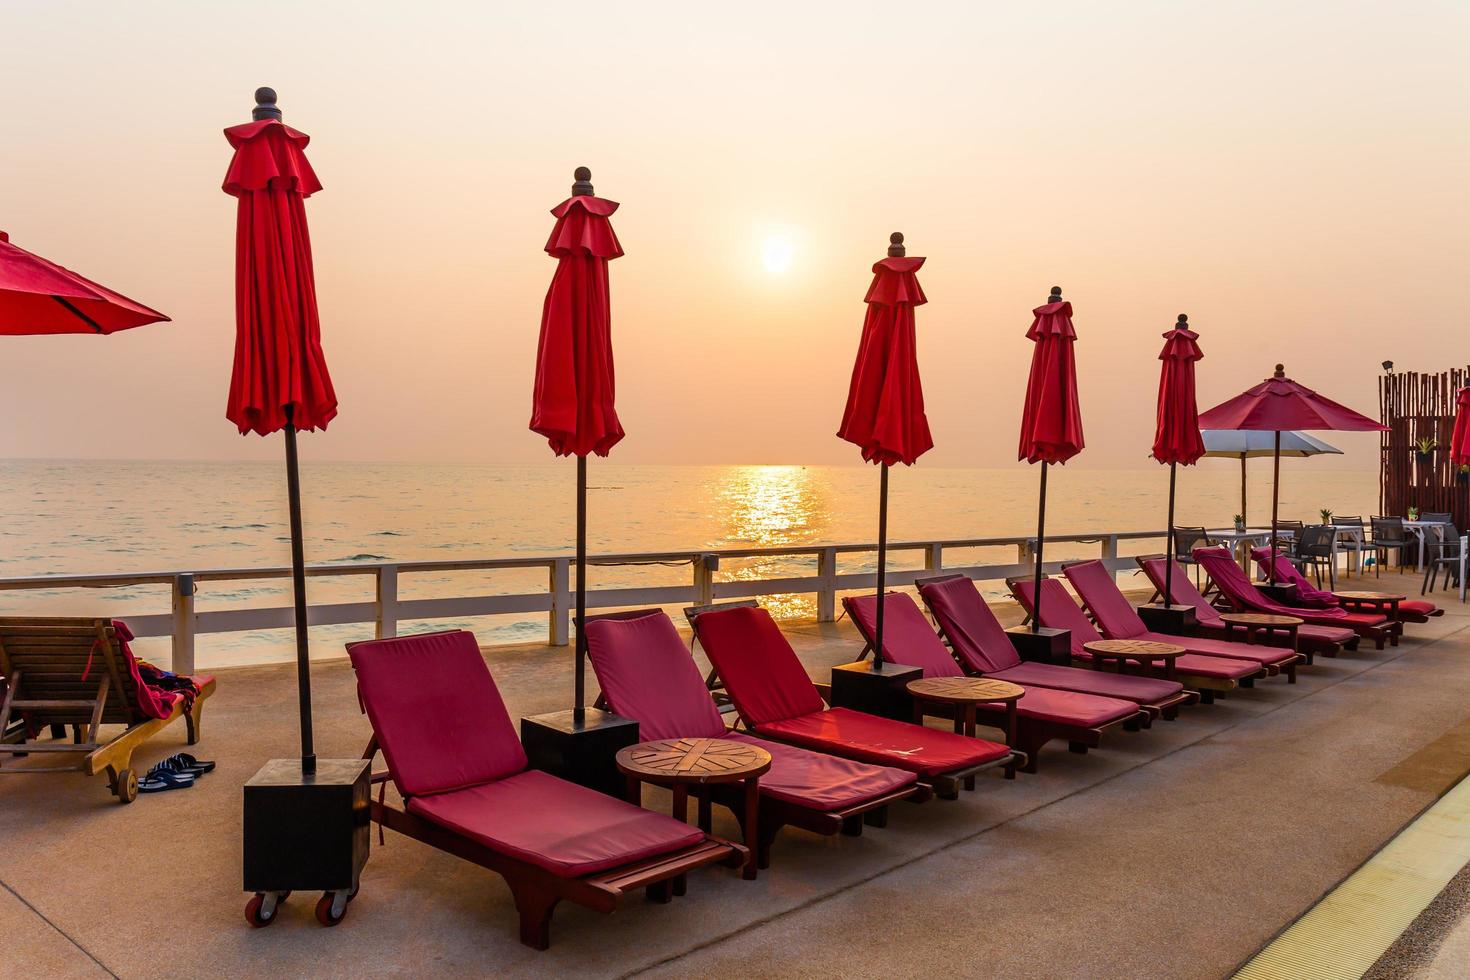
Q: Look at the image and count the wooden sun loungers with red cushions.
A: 11